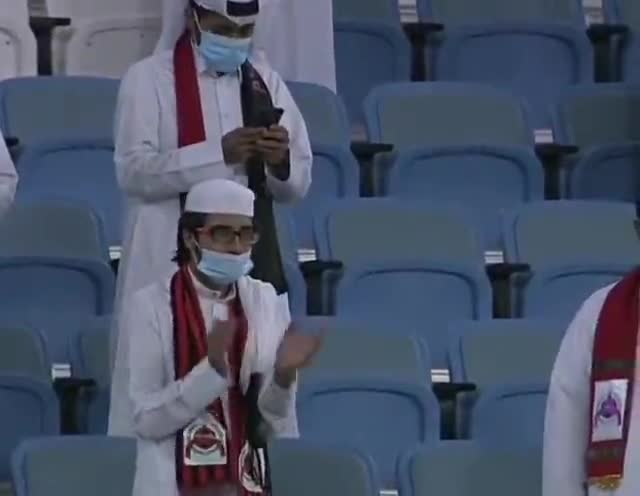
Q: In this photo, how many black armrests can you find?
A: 11